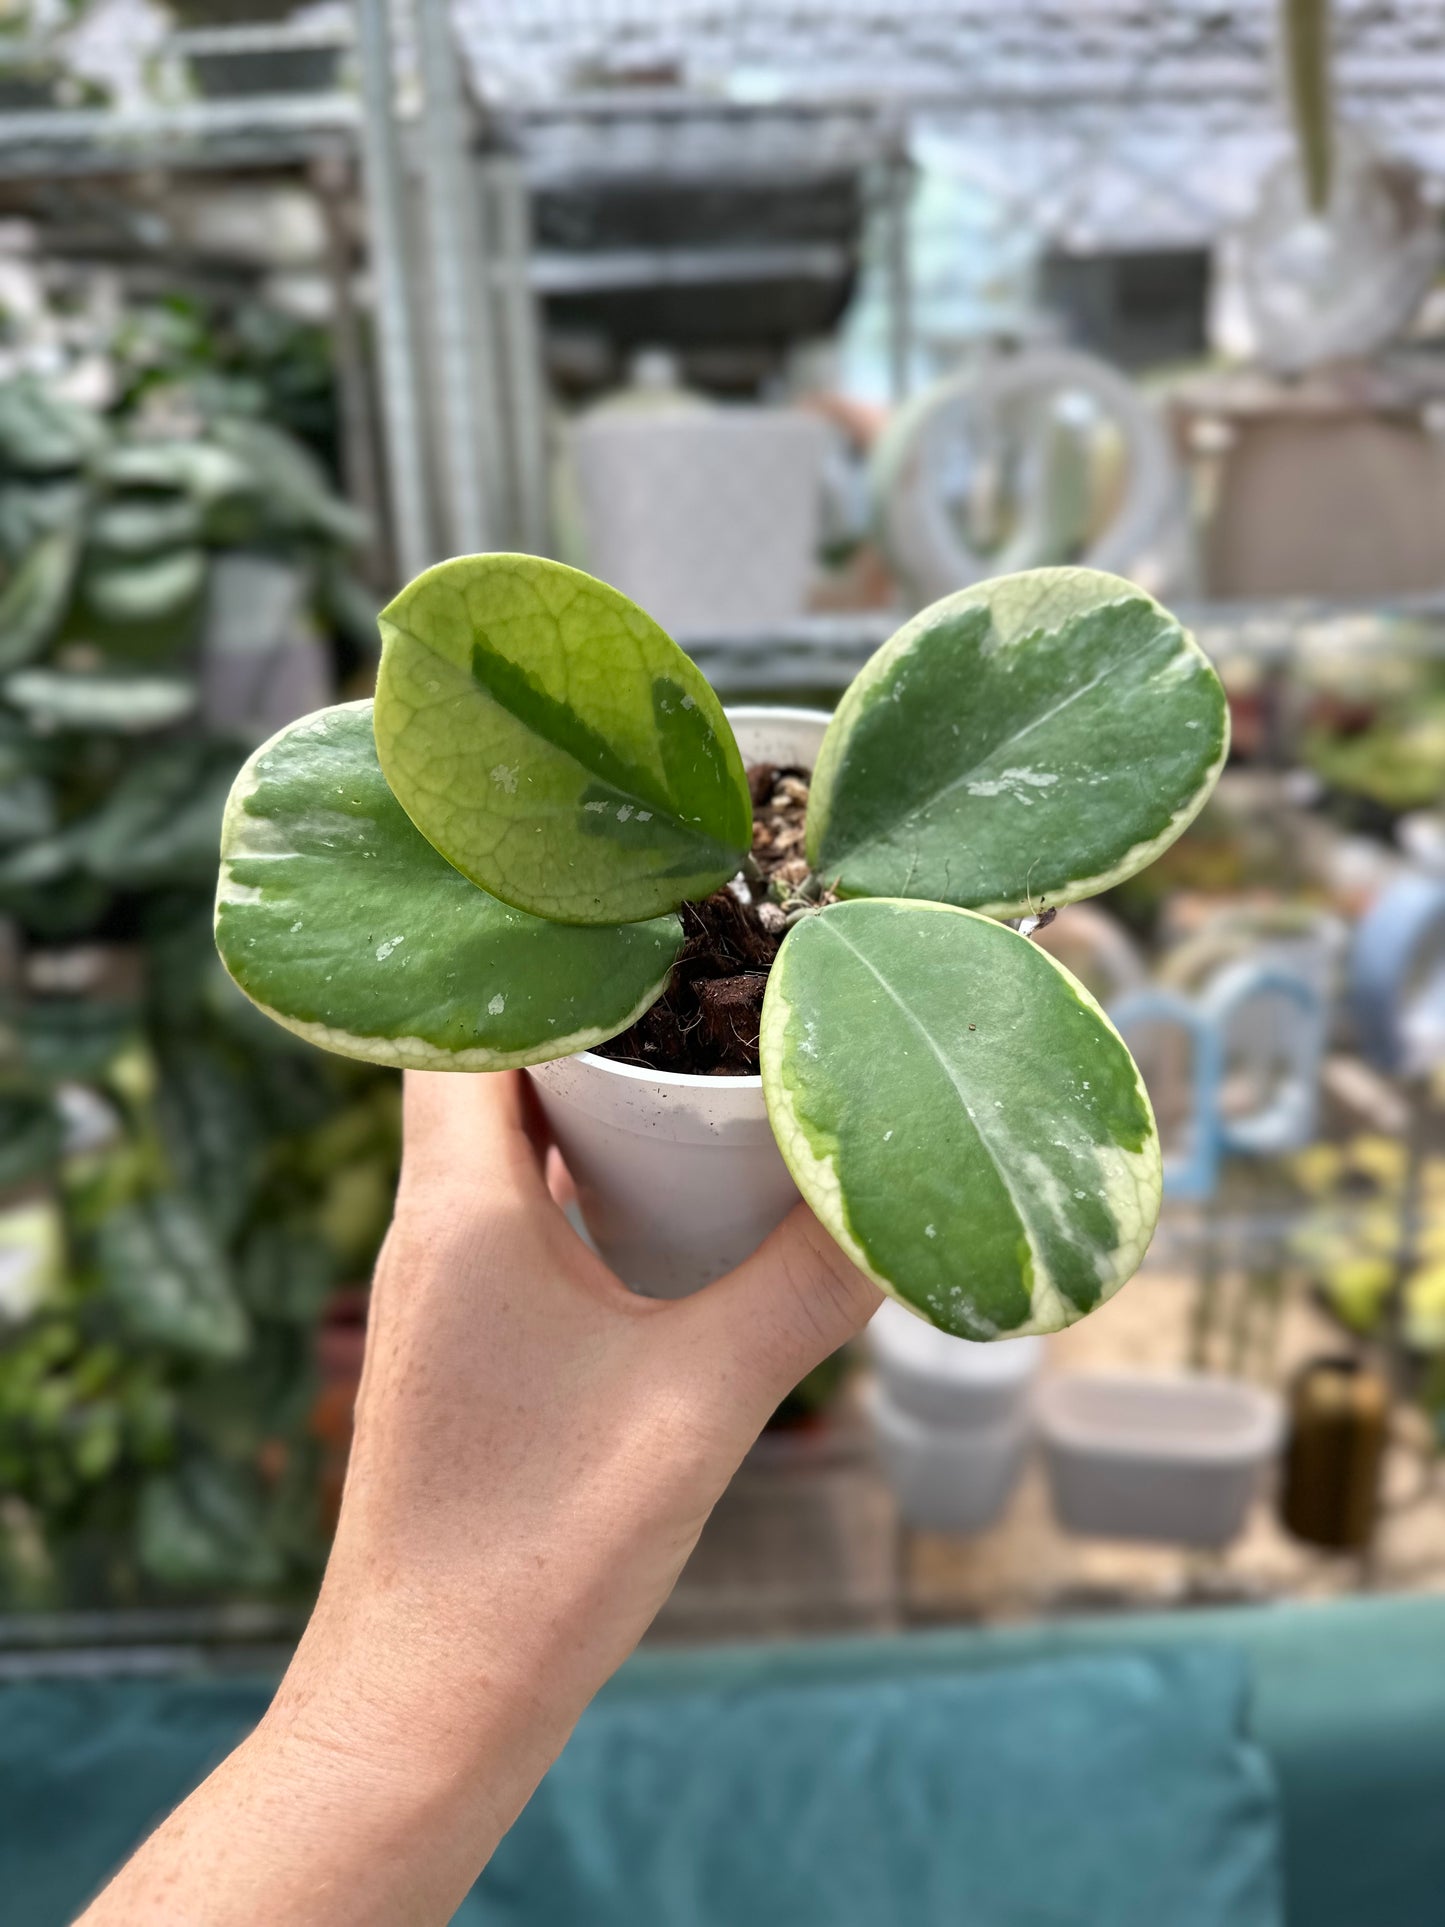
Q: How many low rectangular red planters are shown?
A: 0